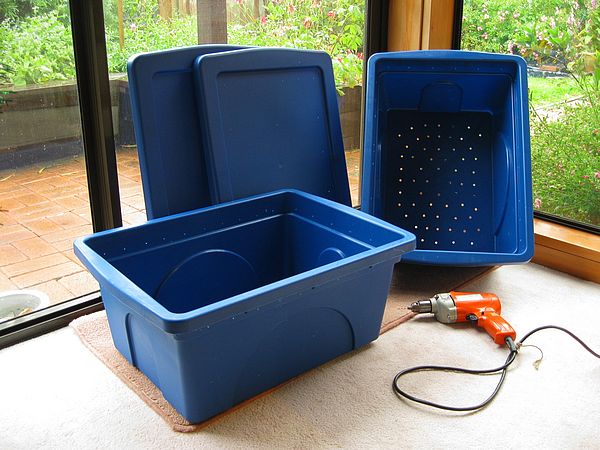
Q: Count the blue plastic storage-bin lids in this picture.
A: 2